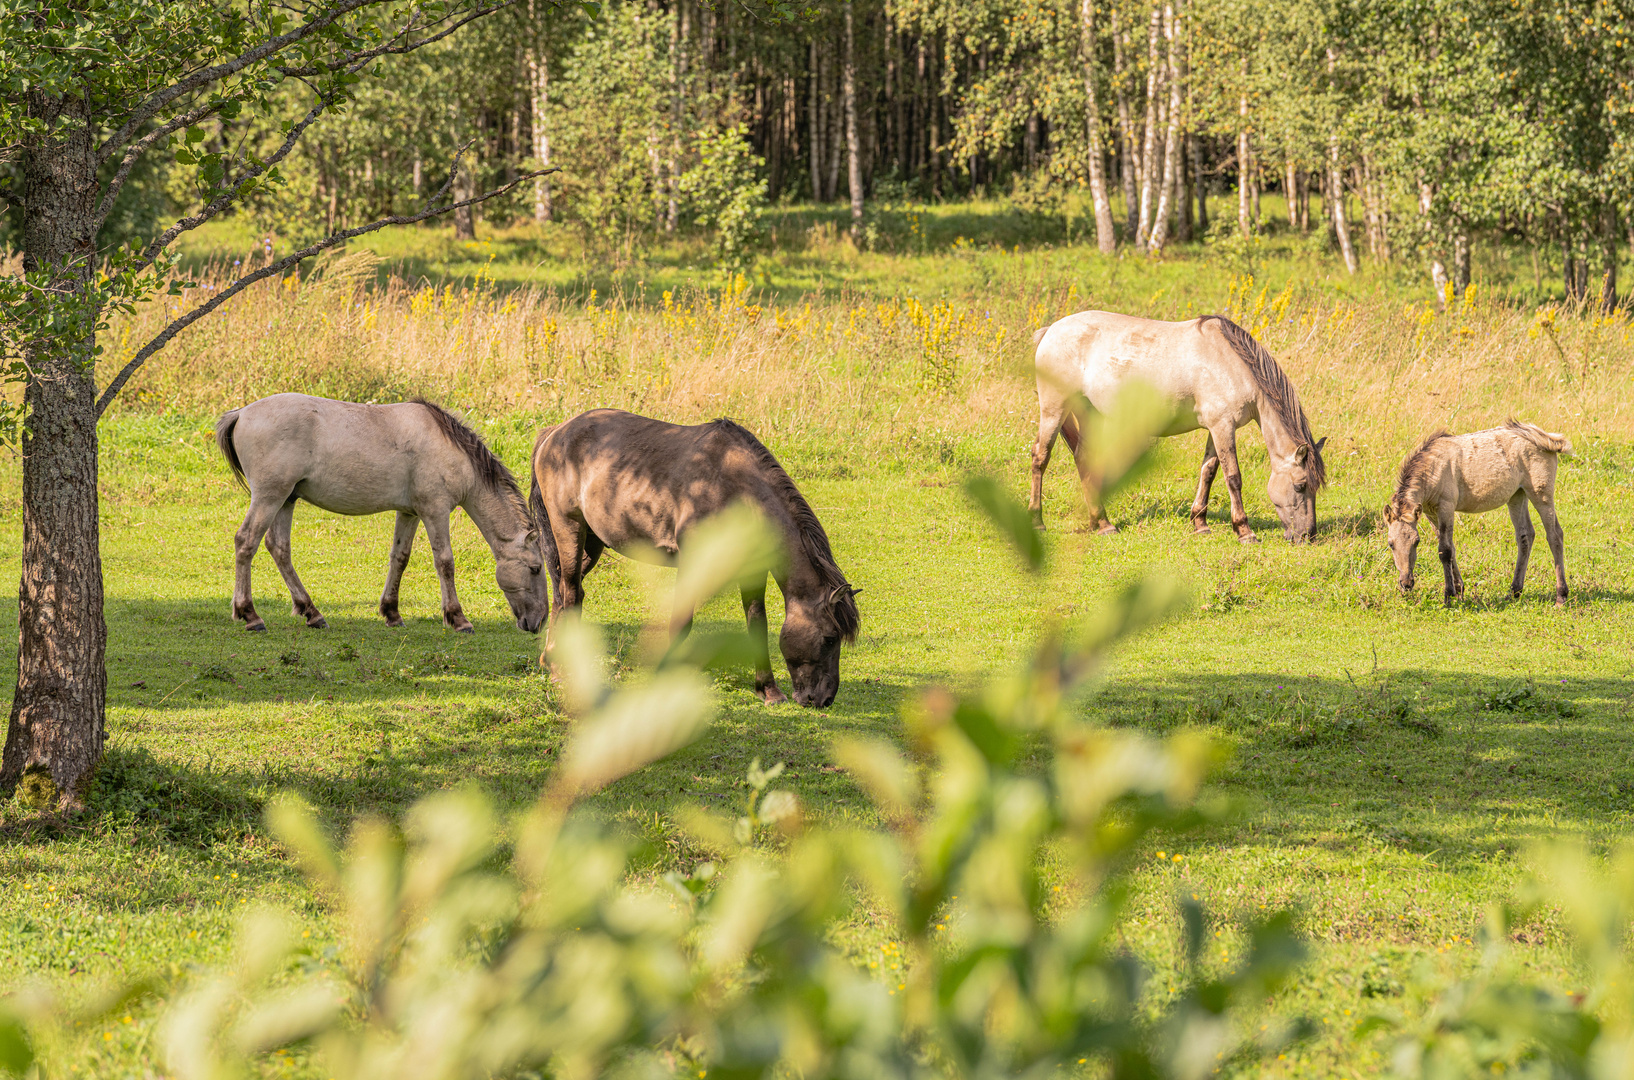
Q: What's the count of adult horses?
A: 3